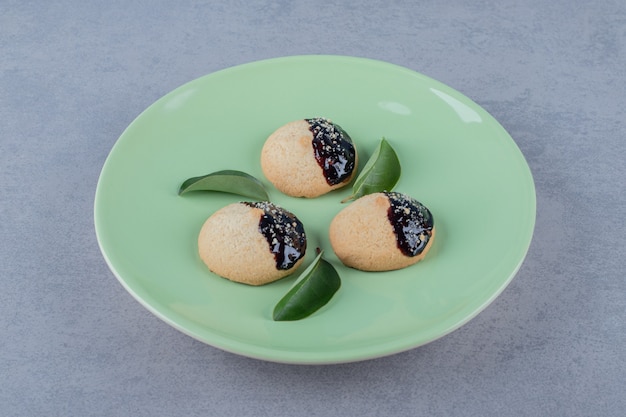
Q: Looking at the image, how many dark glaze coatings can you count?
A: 3